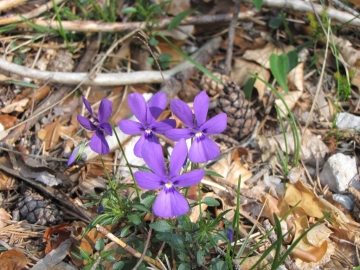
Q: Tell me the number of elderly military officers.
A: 0